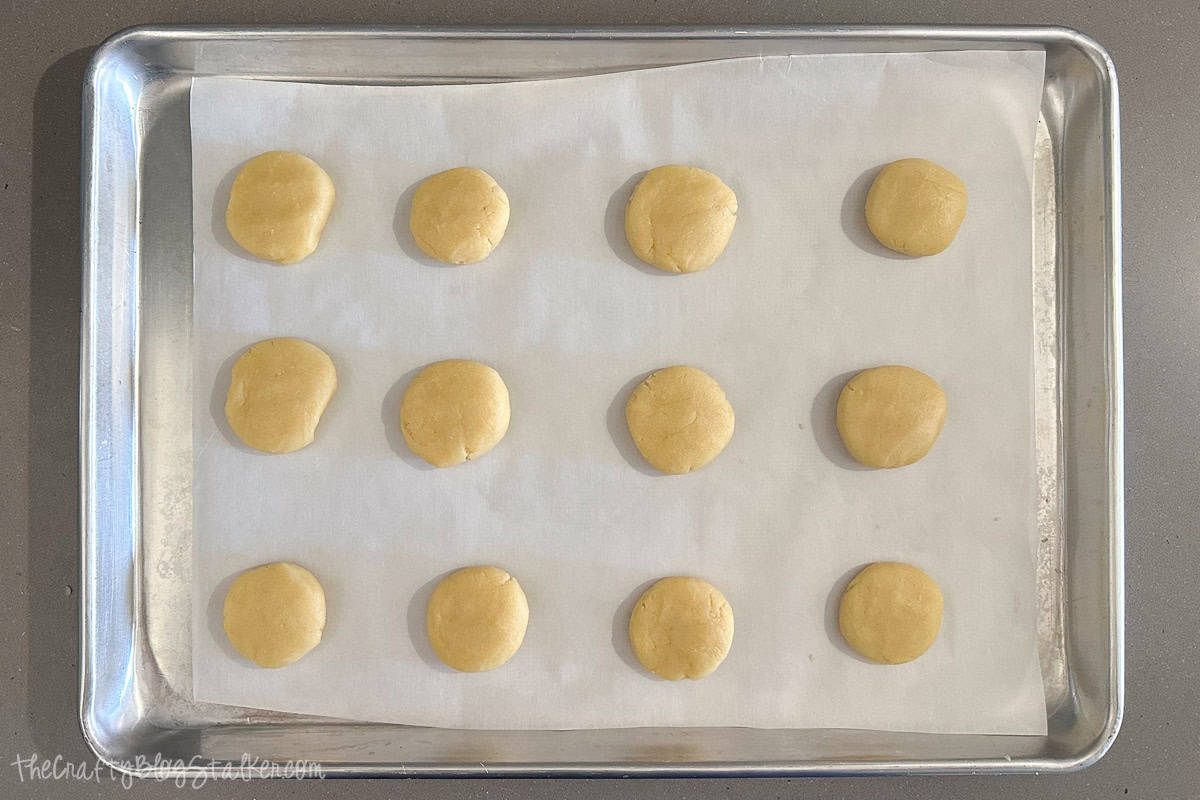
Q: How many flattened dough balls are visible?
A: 12